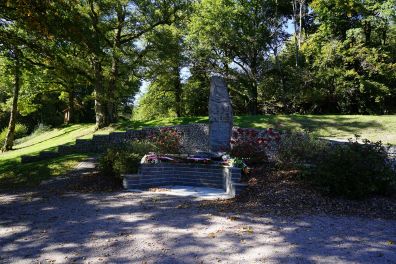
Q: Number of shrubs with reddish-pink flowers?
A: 2